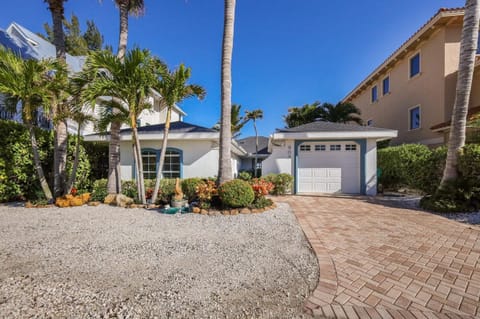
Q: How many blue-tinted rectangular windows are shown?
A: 4